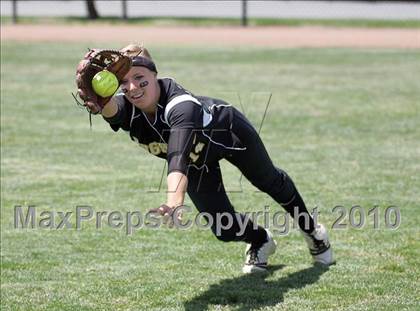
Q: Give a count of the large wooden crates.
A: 0